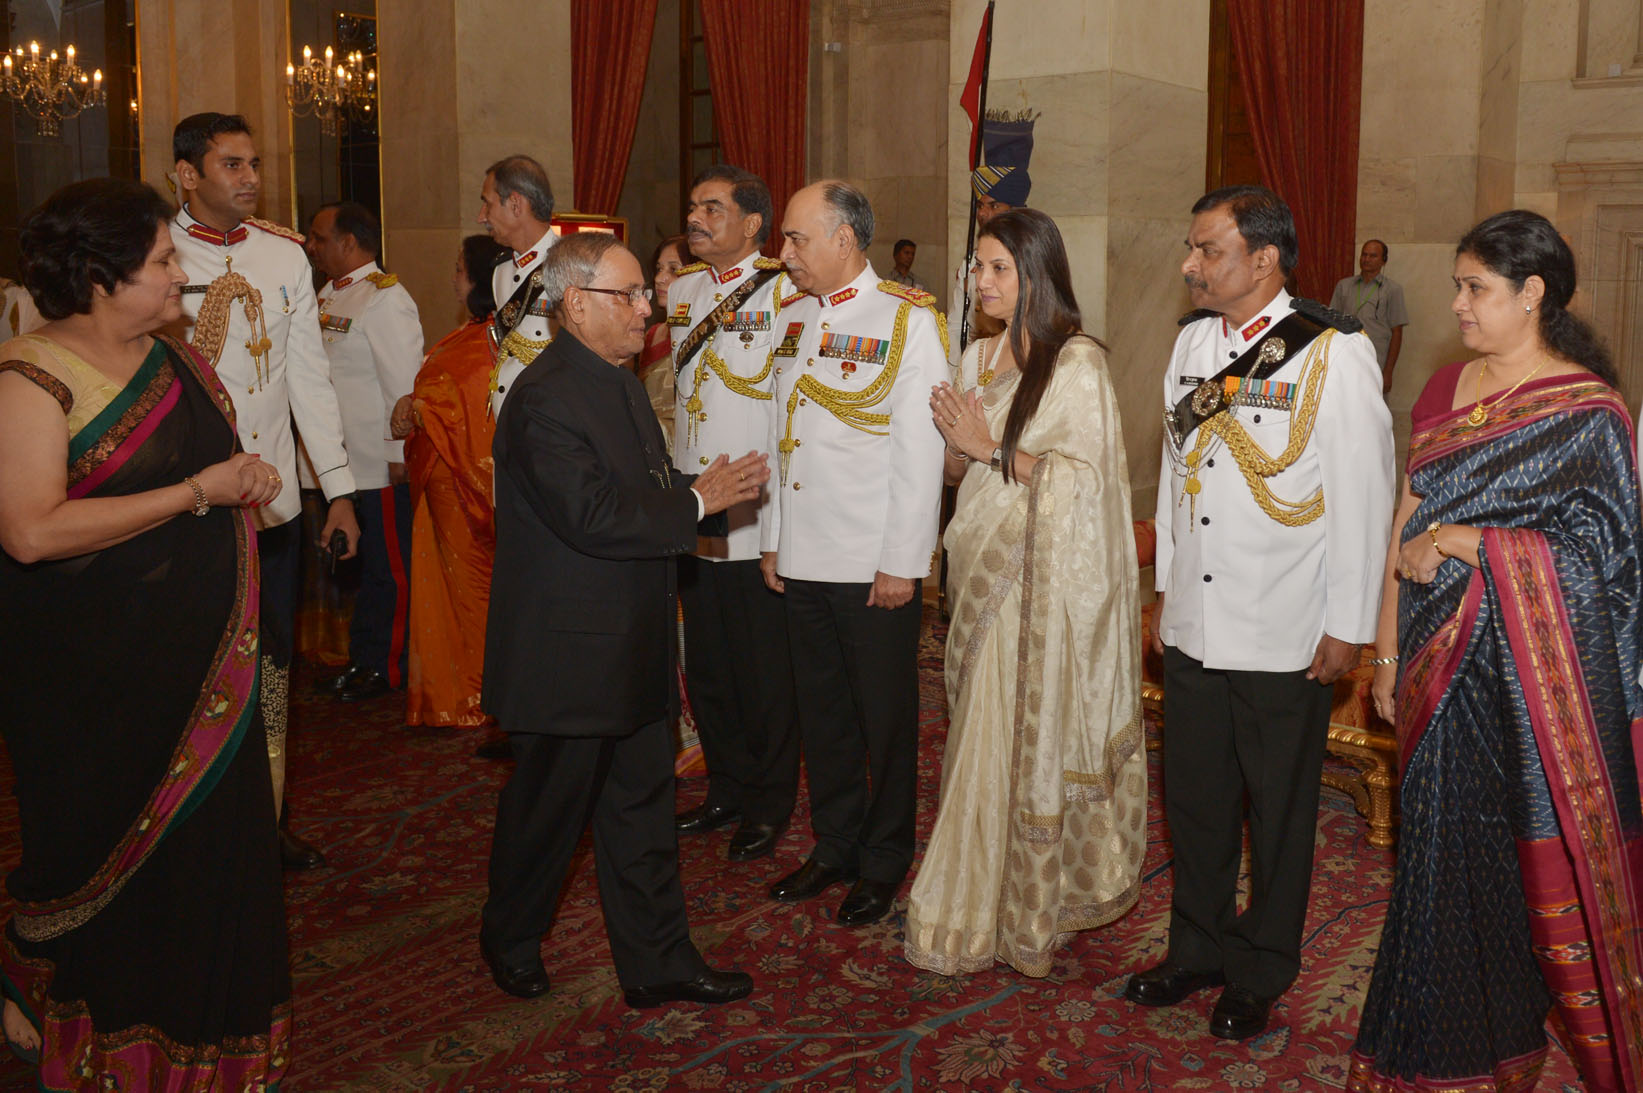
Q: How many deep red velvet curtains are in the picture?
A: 3